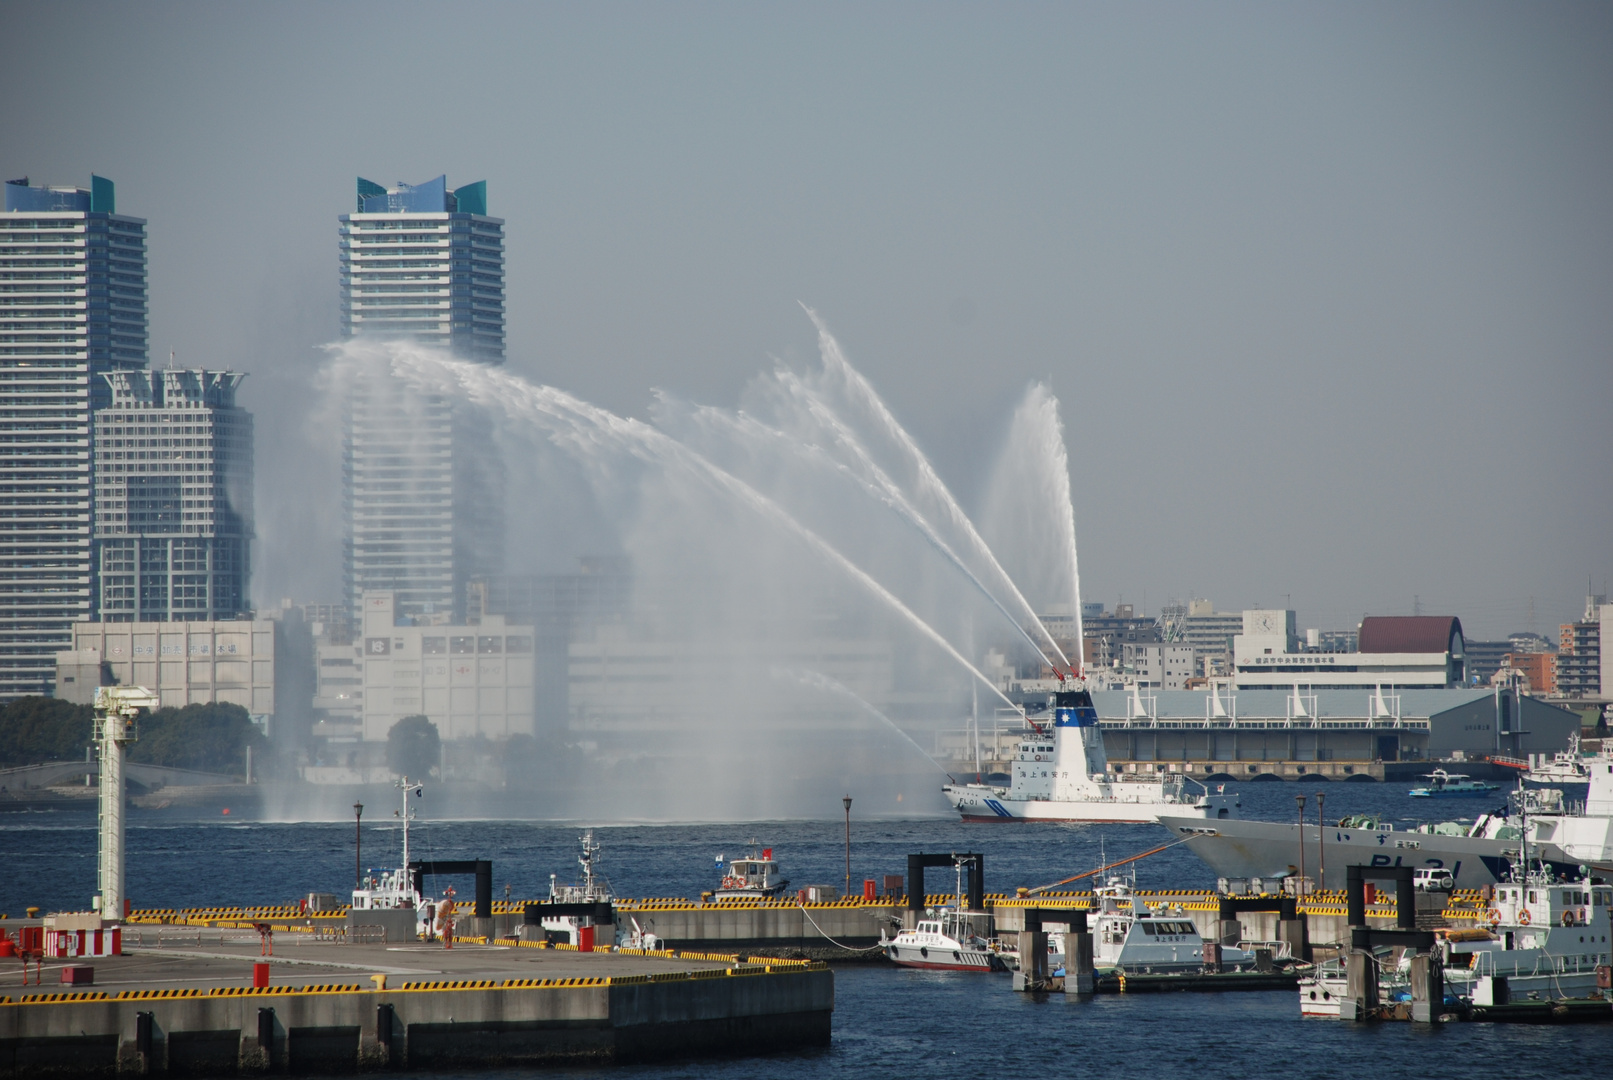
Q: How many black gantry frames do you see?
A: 7